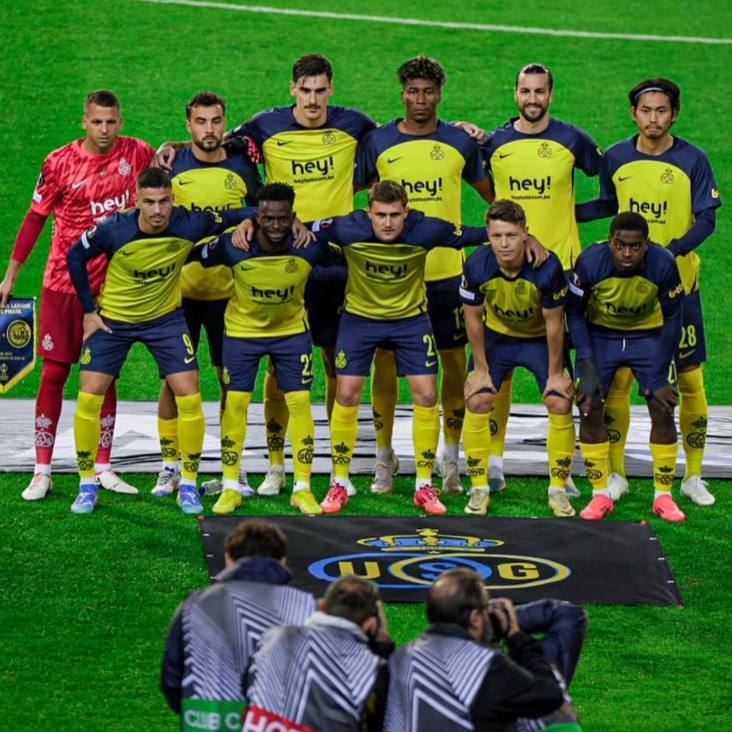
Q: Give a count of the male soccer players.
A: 11